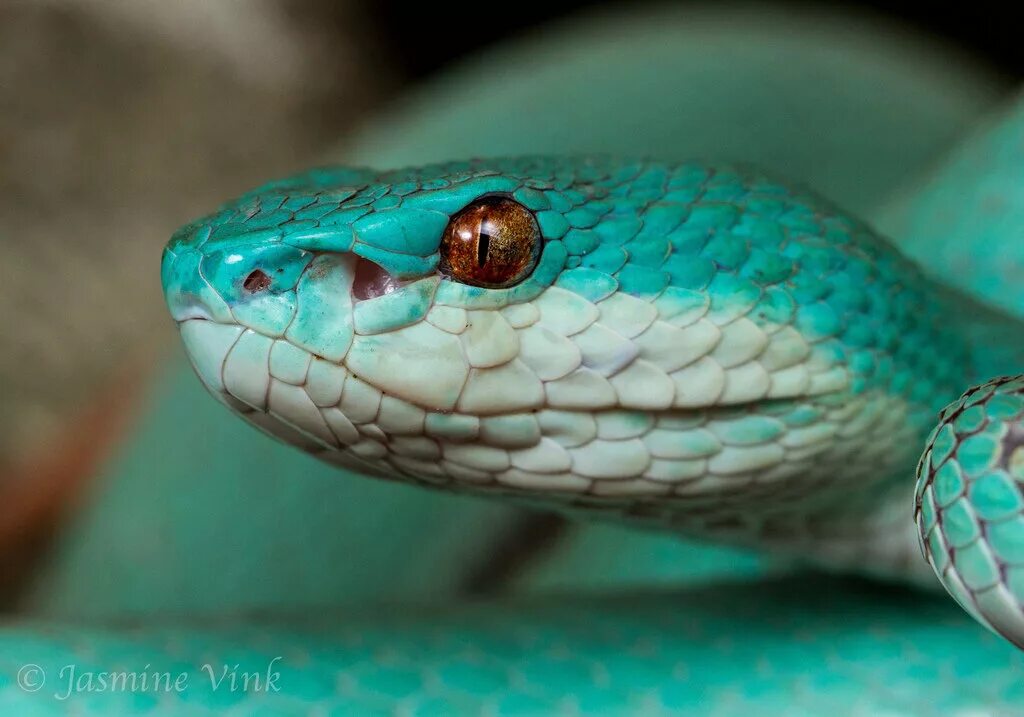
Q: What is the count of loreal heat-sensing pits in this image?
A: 1